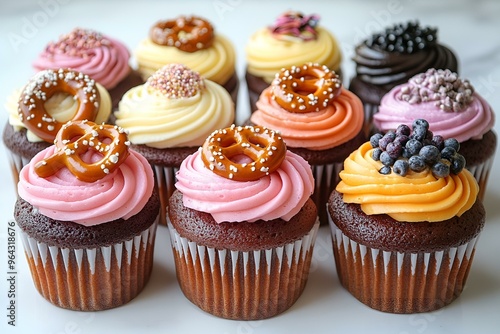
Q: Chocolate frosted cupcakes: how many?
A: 1